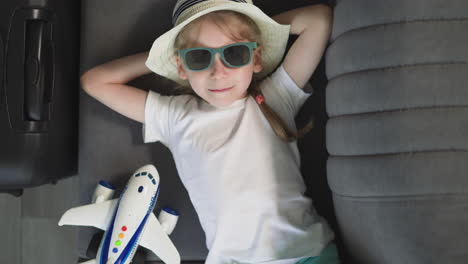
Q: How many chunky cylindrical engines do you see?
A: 2